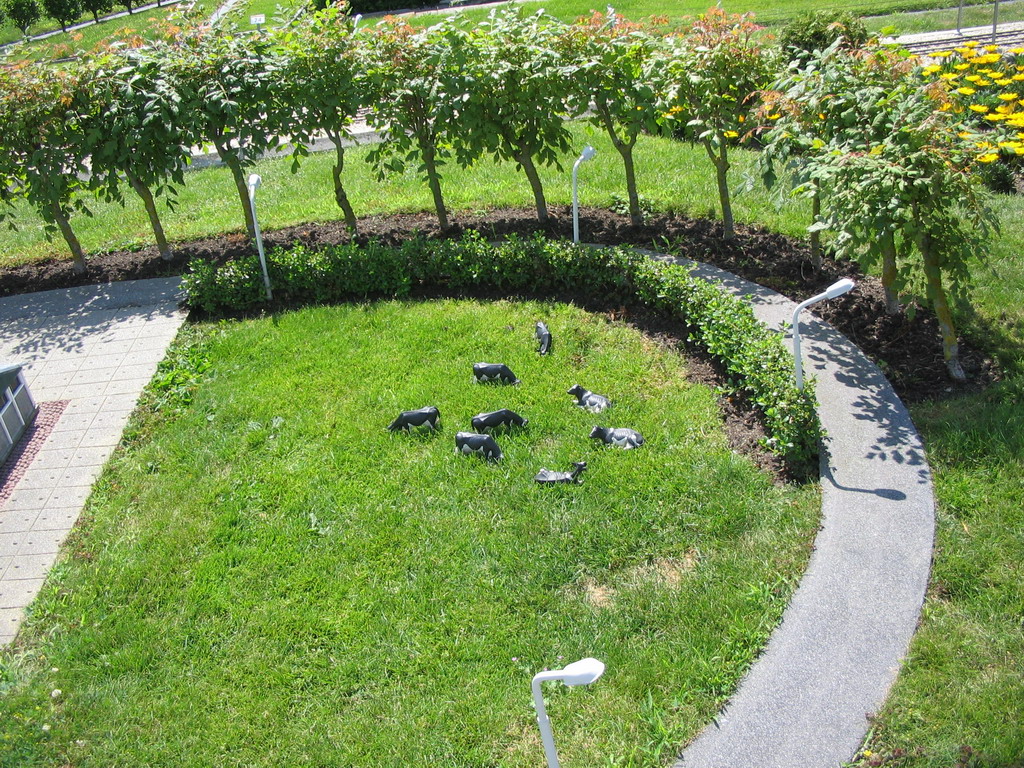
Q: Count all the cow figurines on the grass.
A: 8